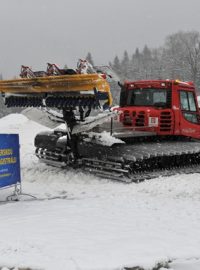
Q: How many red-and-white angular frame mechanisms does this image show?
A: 3